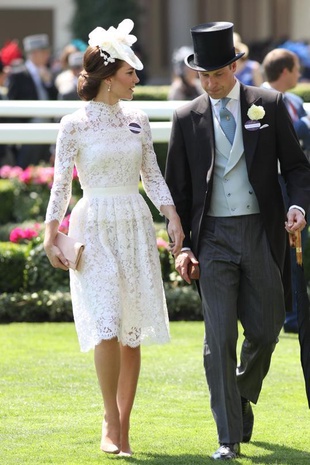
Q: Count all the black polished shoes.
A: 2